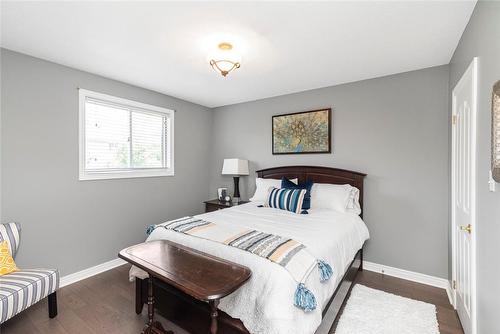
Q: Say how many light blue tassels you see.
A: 3